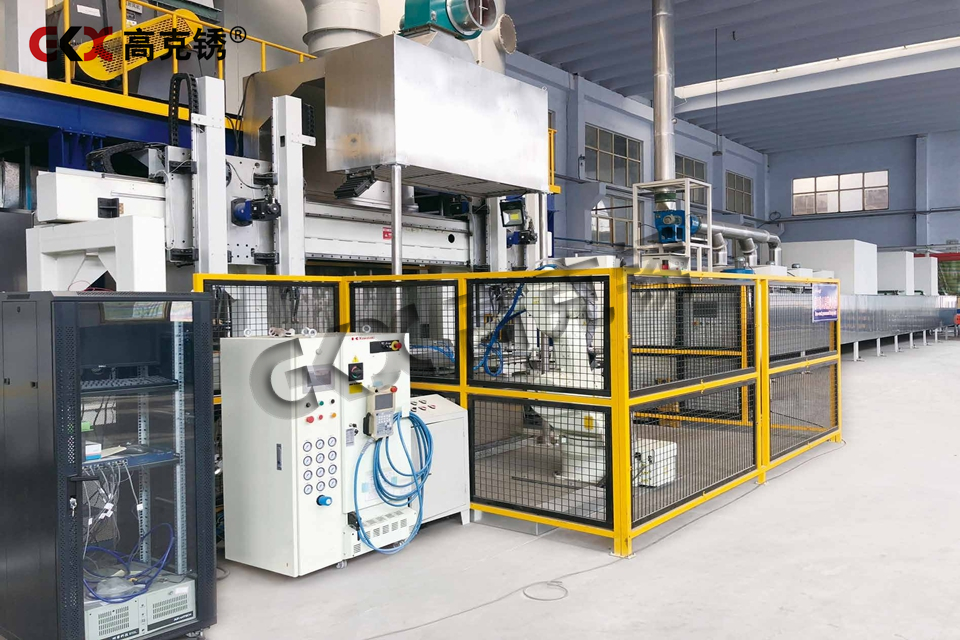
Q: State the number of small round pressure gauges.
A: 12